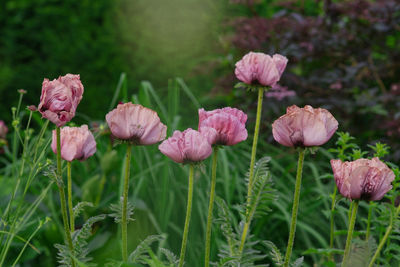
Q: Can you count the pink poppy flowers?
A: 8